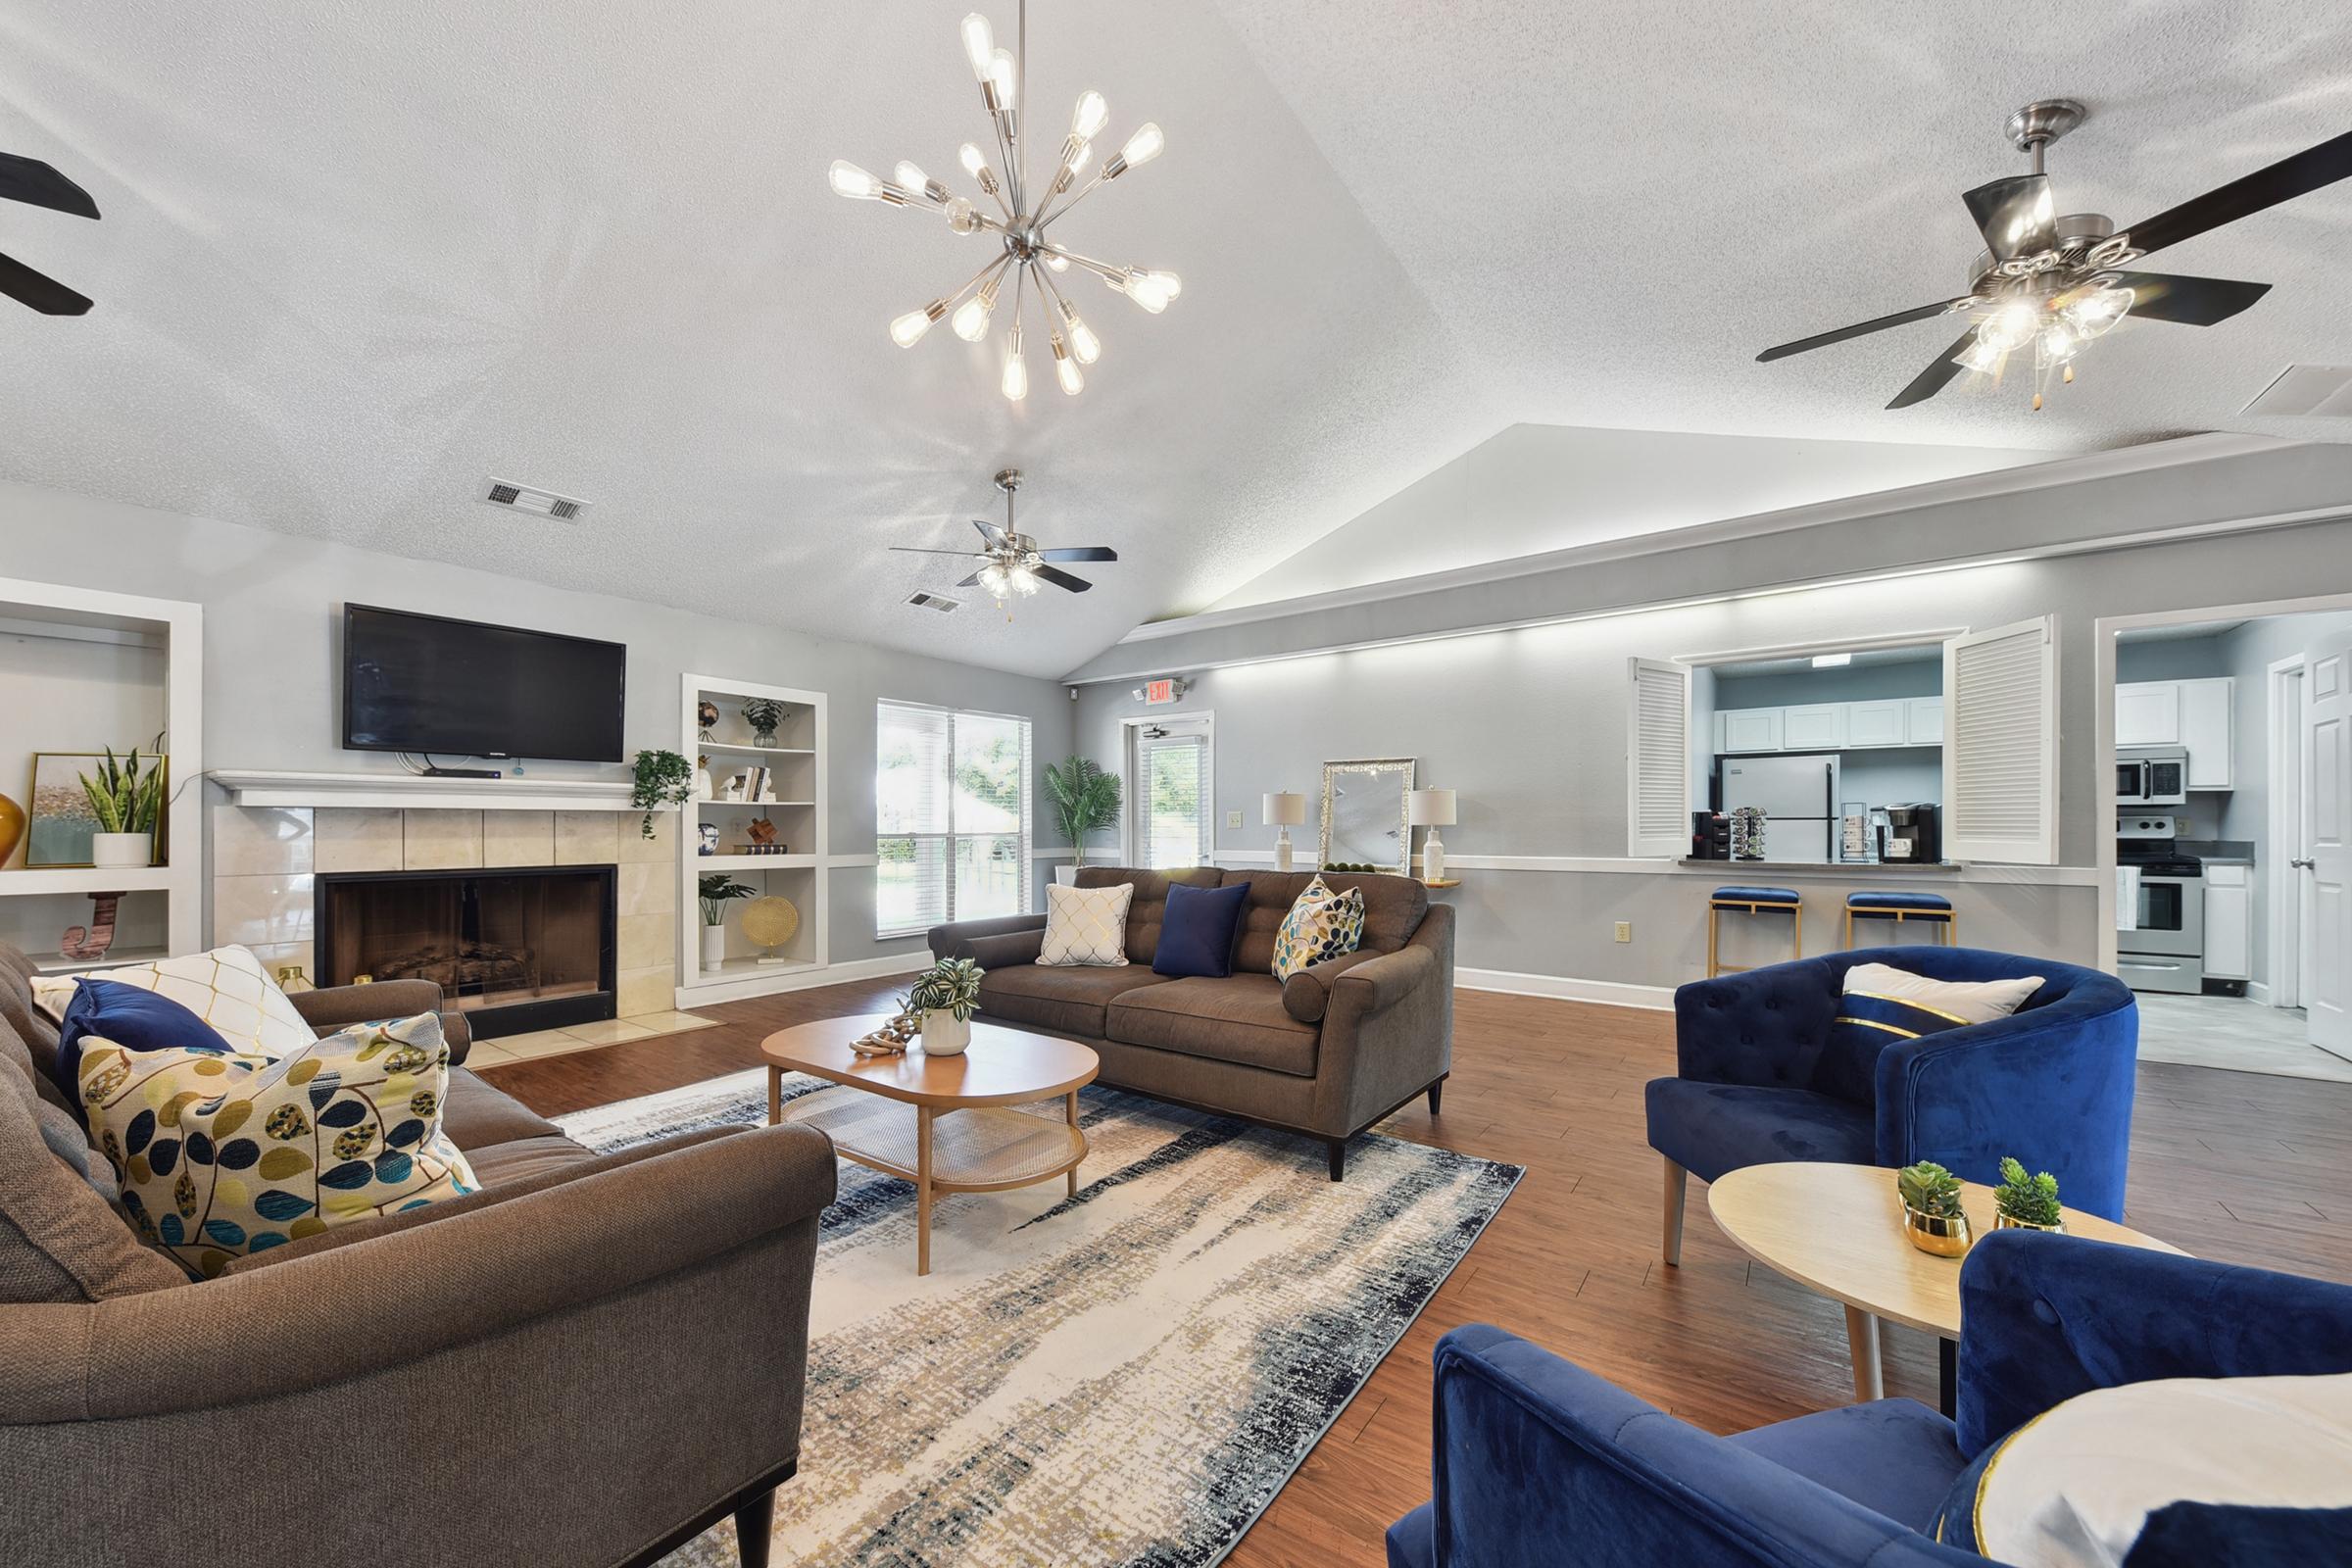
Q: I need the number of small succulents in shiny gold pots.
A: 2